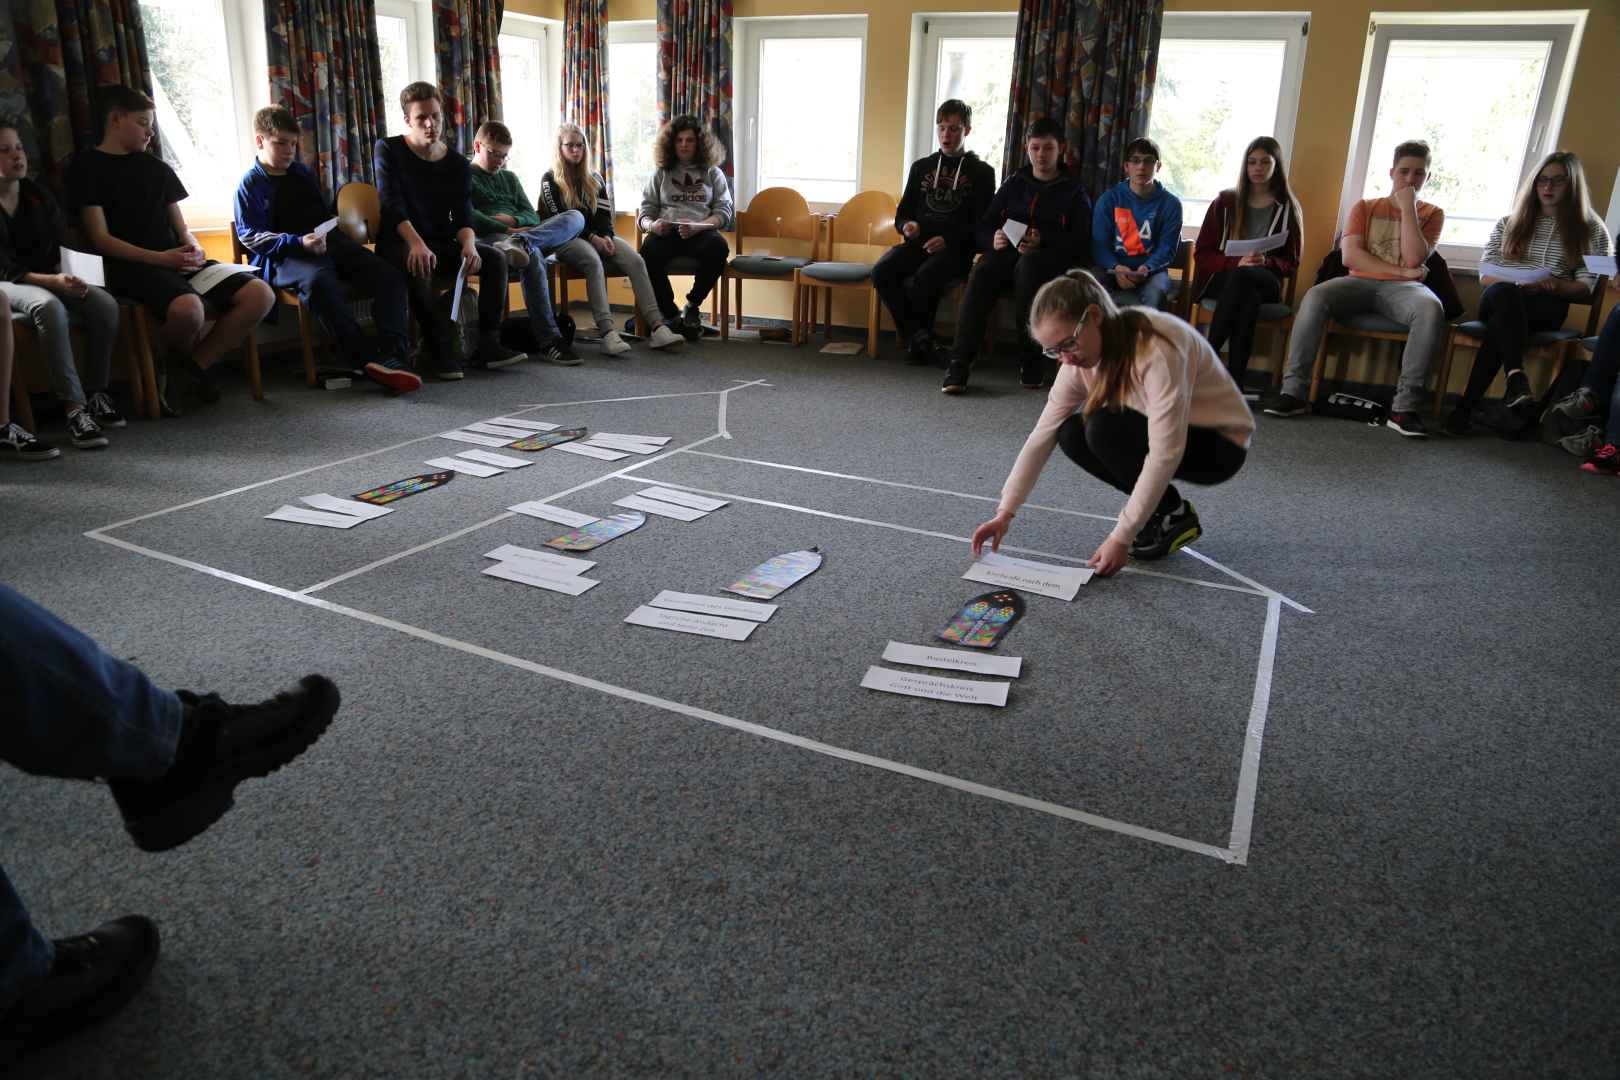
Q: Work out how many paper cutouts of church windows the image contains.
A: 5